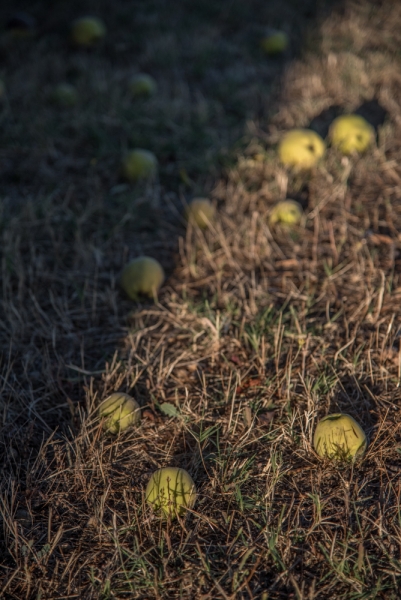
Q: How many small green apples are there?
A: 13